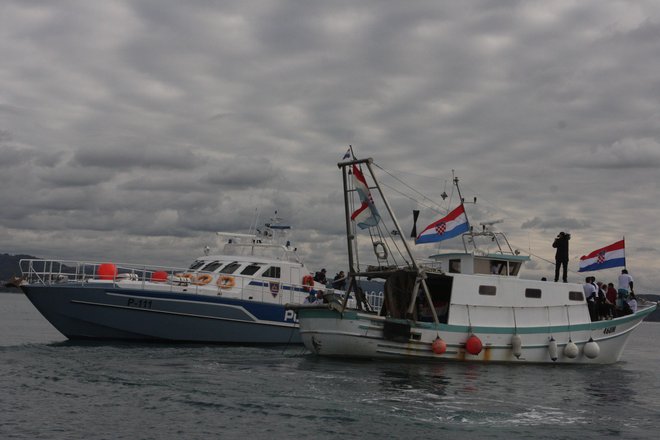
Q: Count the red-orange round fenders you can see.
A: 4